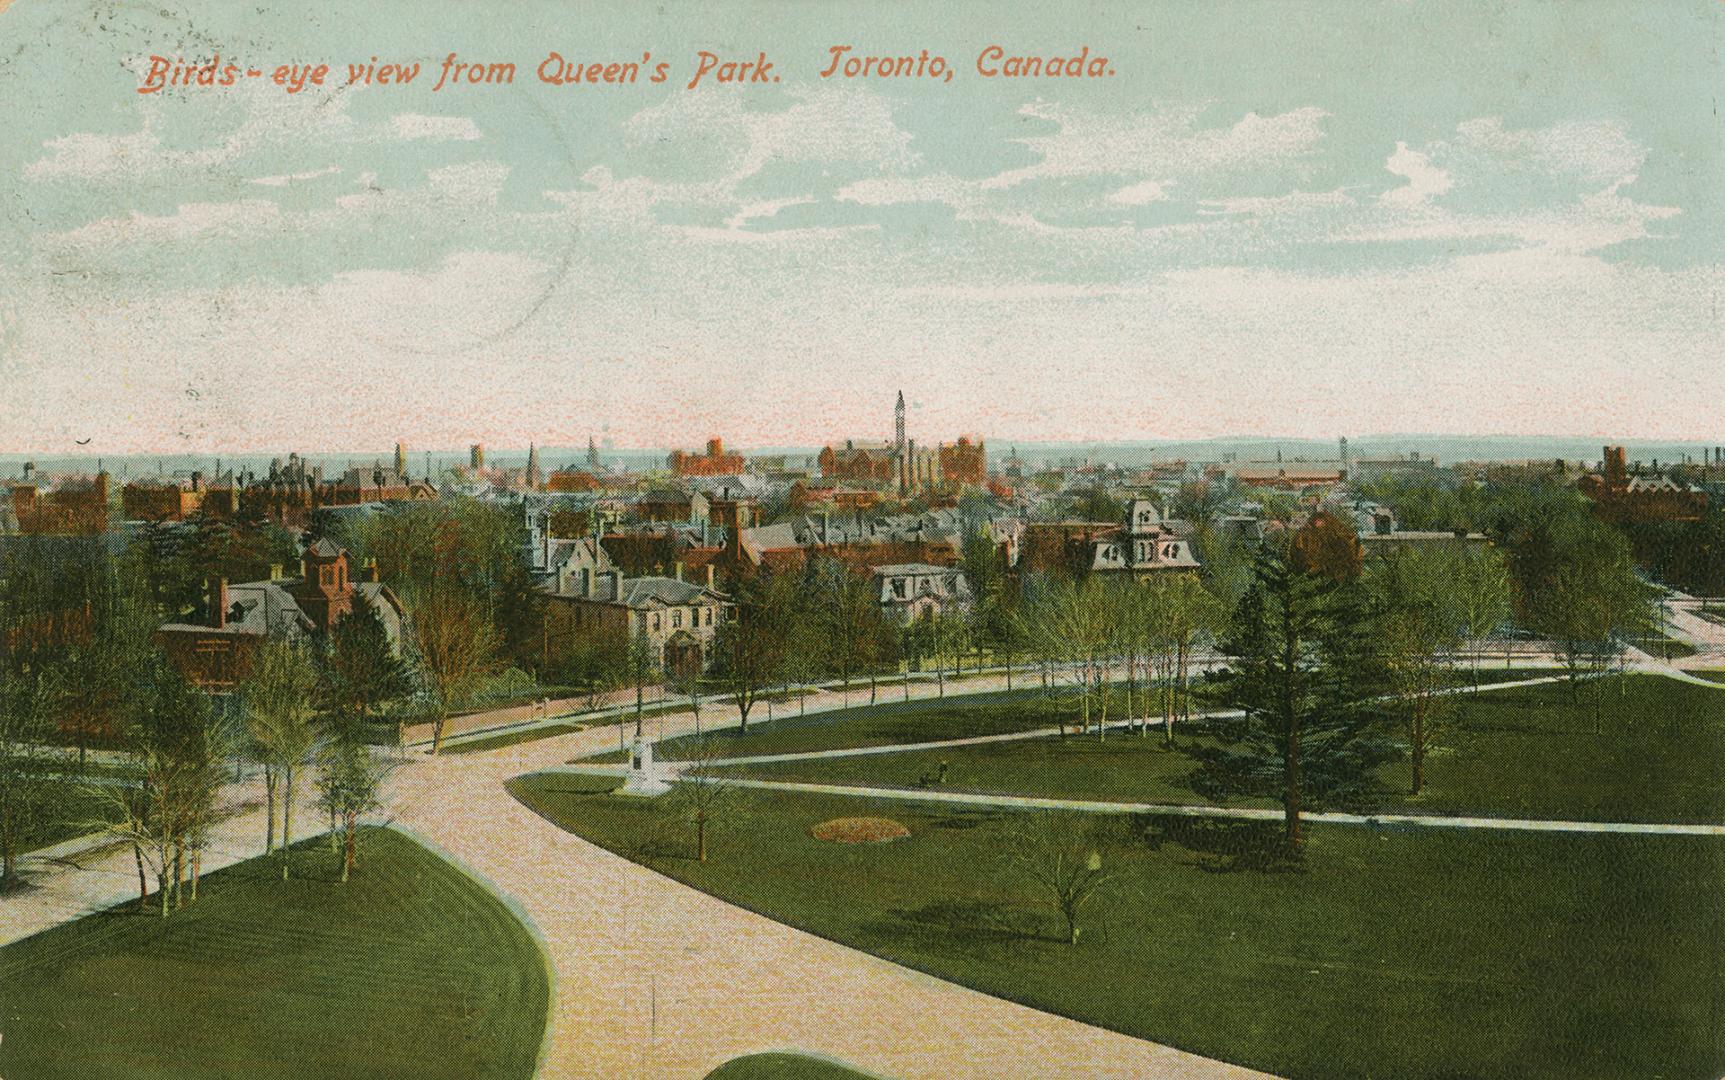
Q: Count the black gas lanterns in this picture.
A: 0